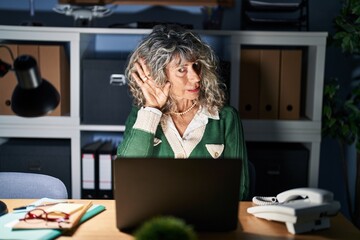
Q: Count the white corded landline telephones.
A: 1